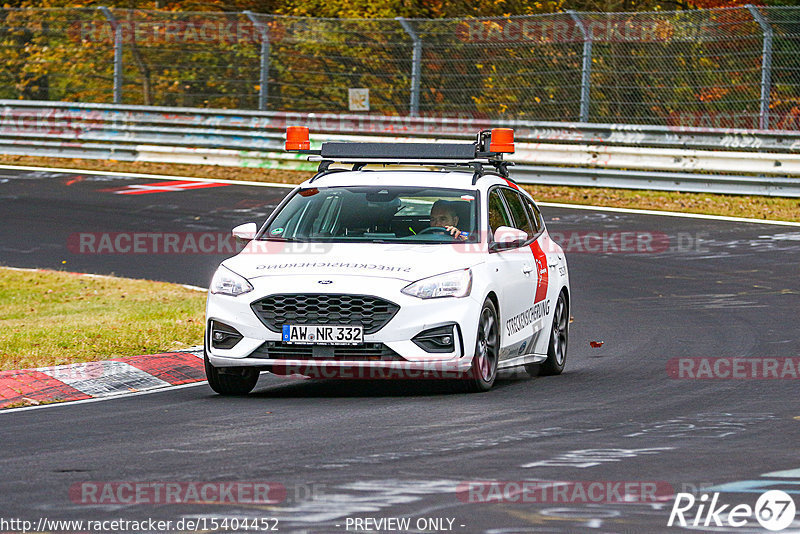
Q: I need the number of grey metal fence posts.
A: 5